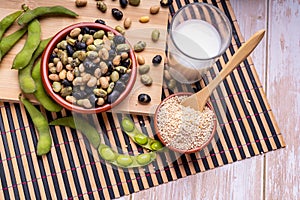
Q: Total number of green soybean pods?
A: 10